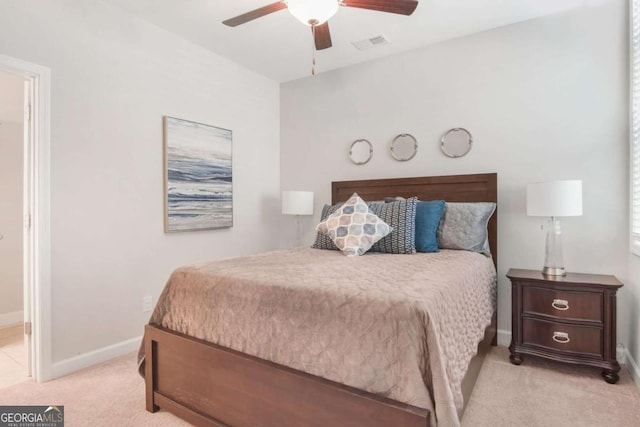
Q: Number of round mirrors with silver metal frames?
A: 3